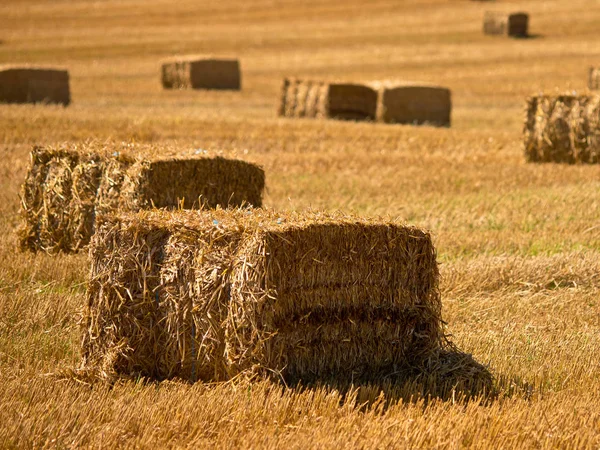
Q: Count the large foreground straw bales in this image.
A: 2